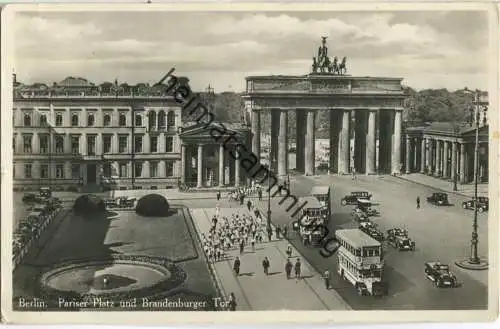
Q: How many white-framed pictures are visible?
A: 1